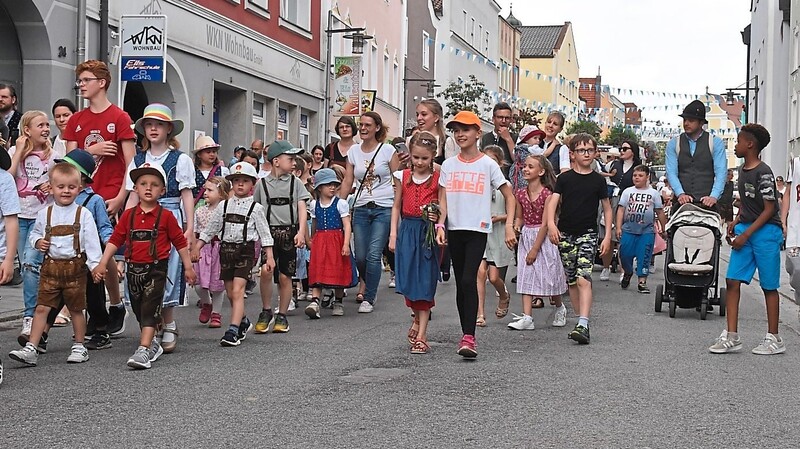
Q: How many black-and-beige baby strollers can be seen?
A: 1